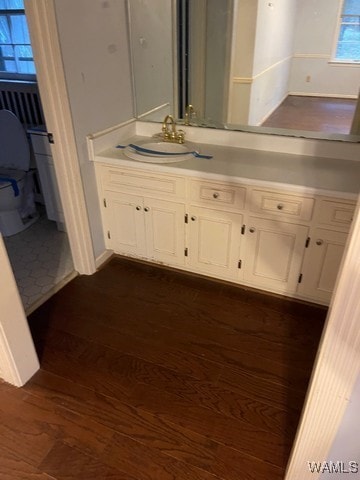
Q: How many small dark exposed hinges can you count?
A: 8